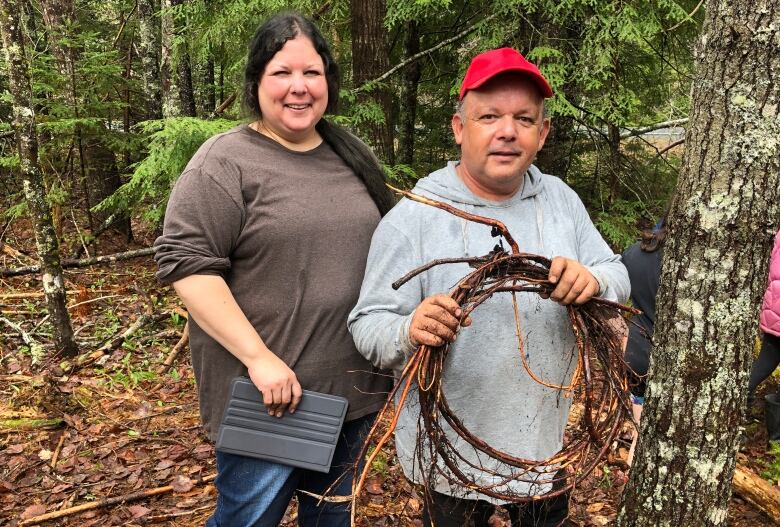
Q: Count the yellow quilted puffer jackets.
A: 0